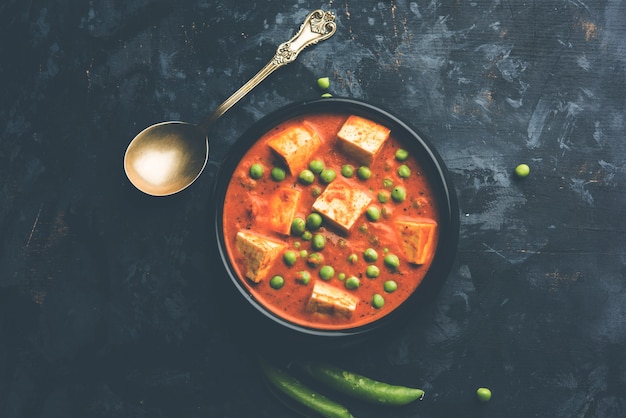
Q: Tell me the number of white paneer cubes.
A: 7